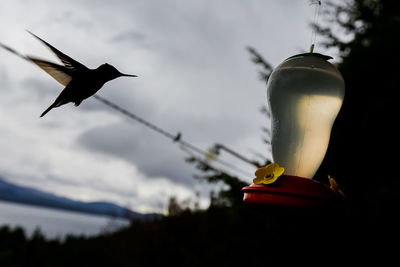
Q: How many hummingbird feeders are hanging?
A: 1